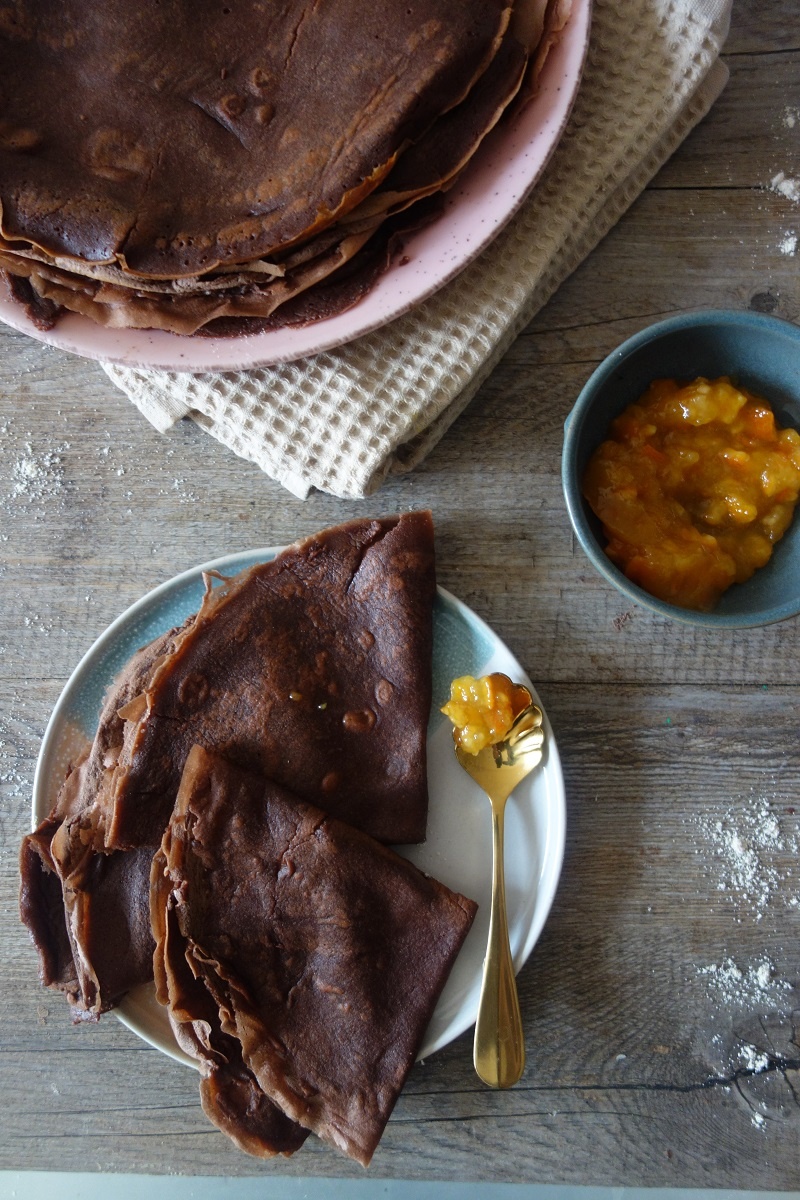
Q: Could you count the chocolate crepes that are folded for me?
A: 3